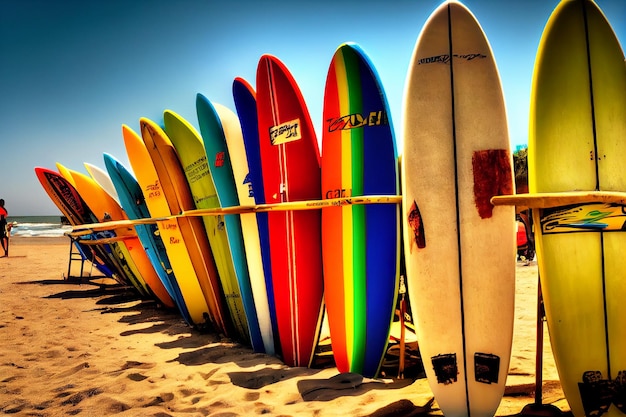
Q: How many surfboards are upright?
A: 15